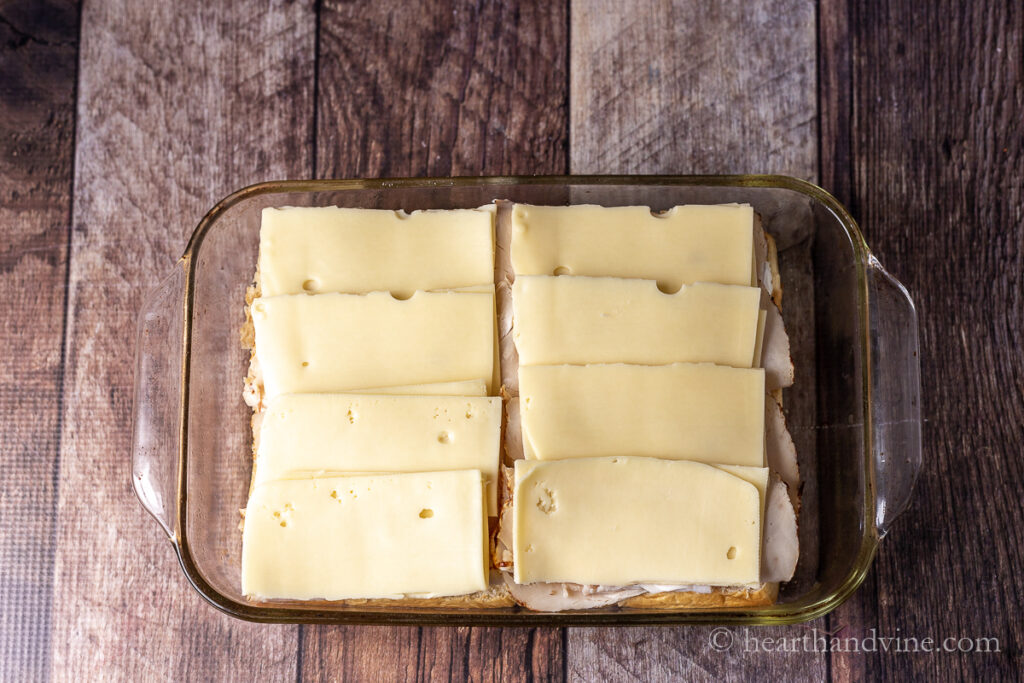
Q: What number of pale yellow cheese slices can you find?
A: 8